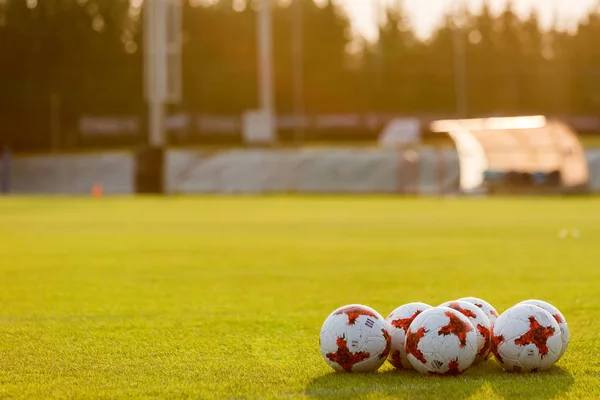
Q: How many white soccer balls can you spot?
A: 7